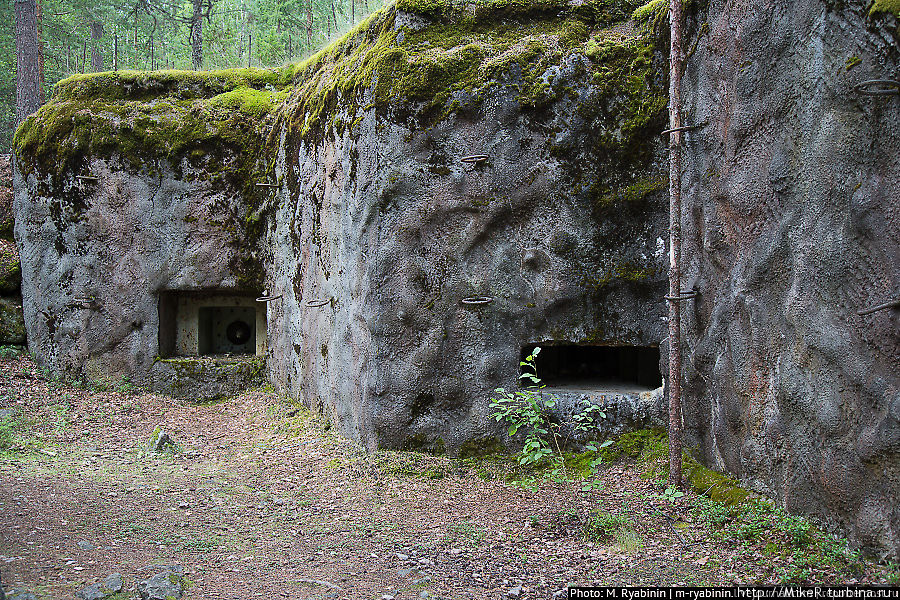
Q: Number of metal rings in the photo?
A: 11